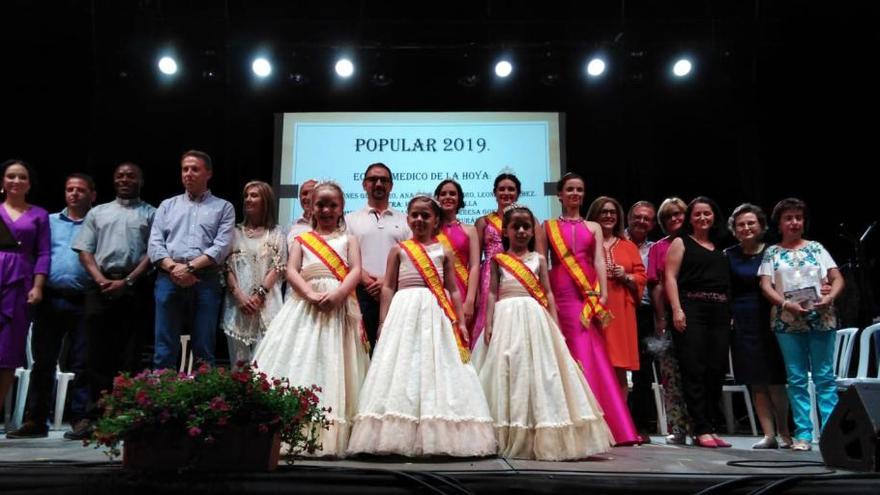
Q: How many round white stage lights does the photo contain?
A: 6